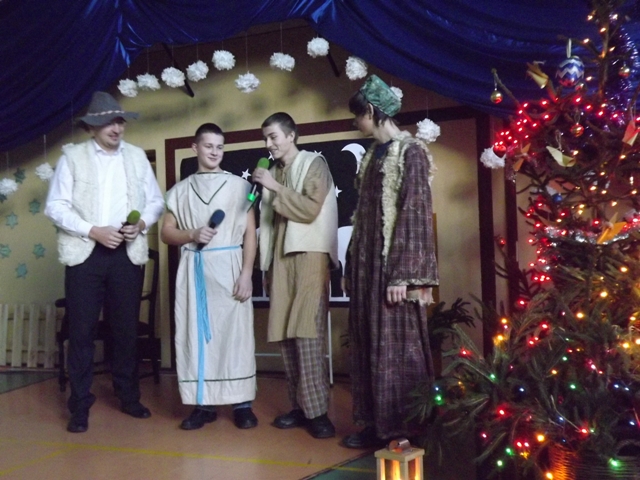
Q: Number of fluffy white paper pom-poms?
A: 15